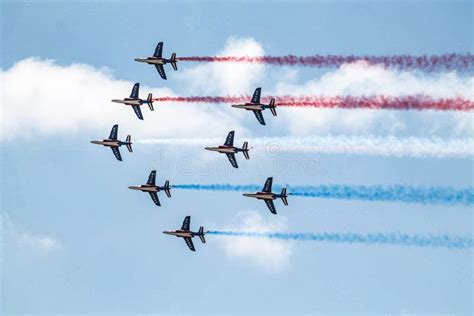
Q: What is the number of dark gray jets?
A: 8